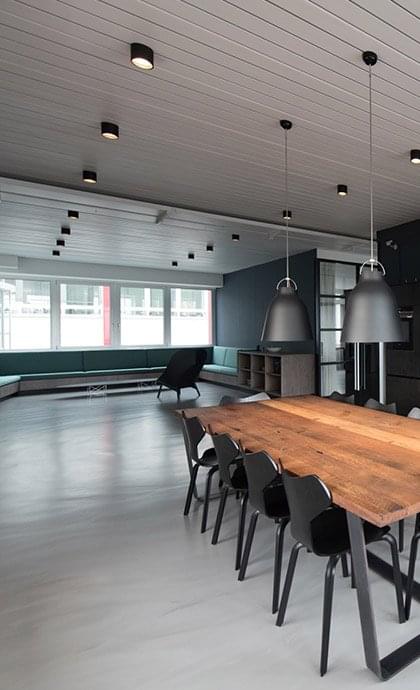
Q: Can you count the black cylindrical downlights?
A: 14